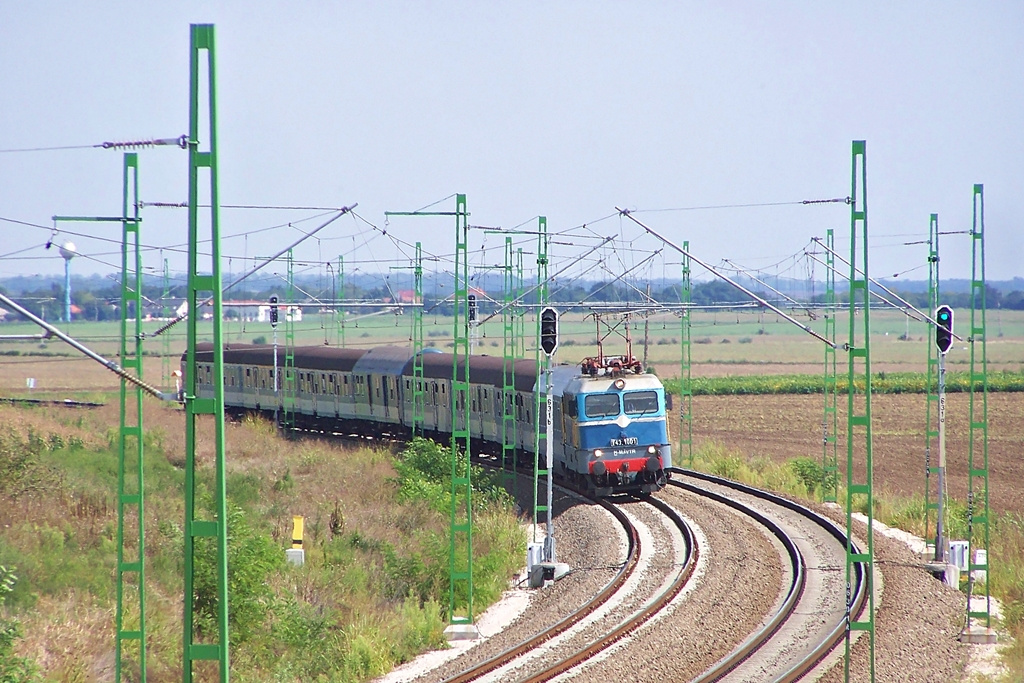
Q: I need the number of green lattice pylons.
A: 15